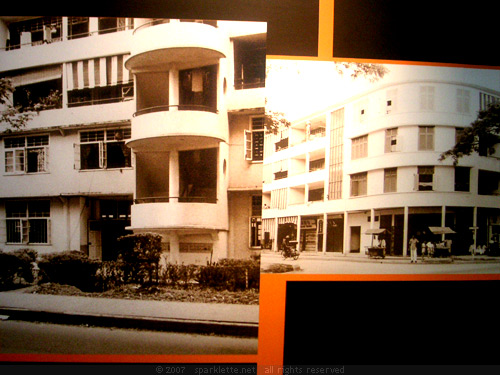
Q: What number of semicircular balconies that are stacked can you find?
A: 3